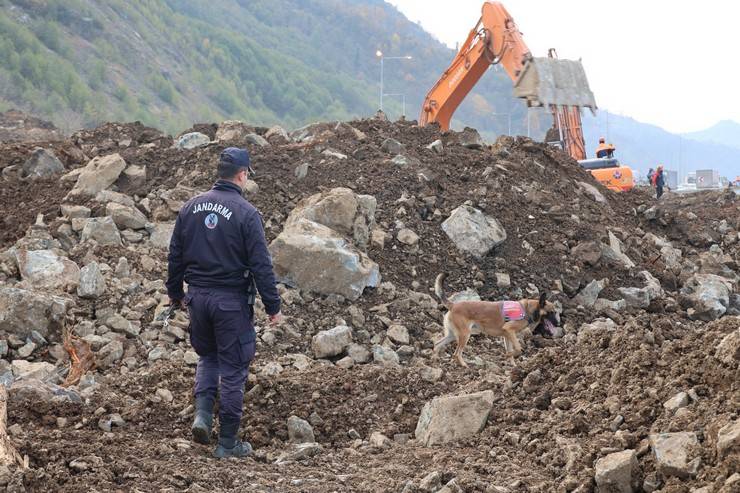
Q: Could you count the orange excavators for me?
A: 2